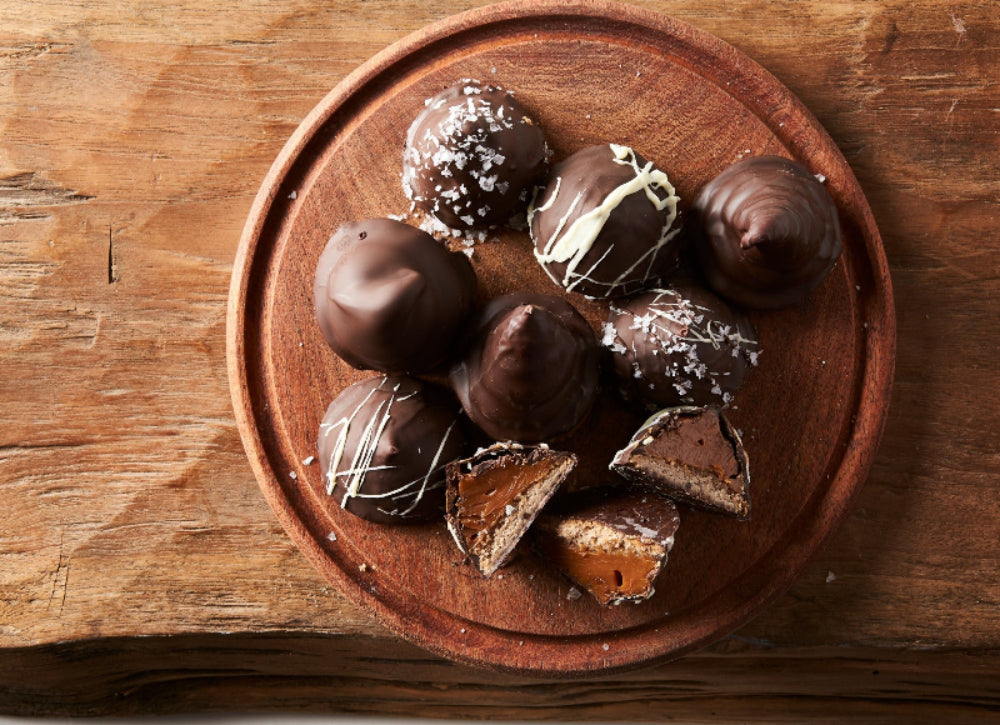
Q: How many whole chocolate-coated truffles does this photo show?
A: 7